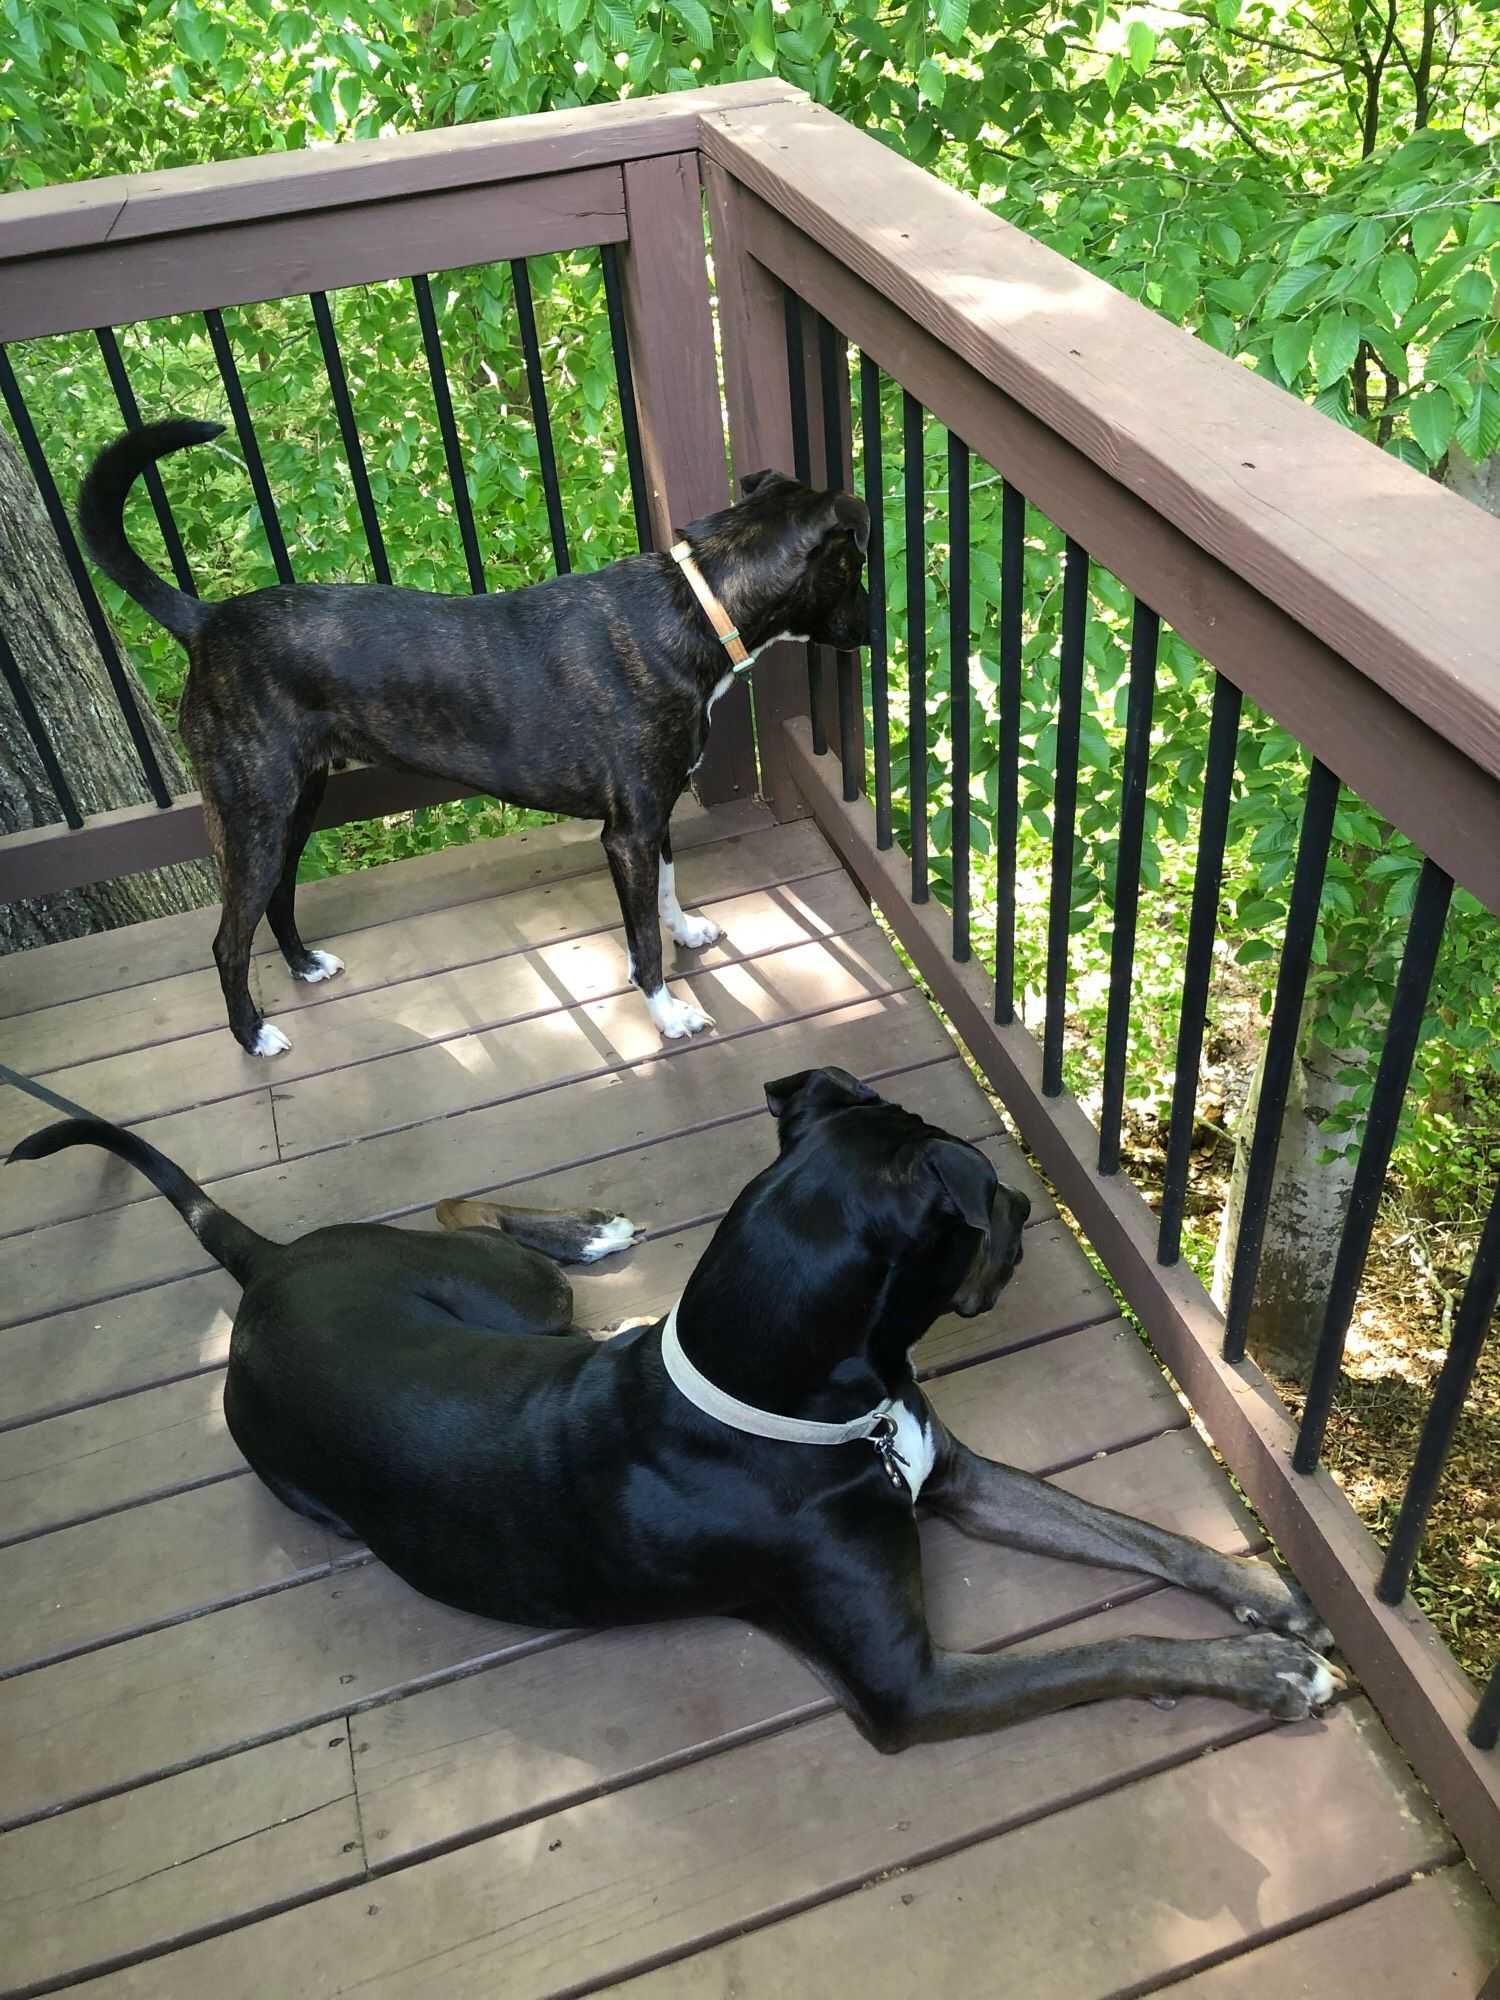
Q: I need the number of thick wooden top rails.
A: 2